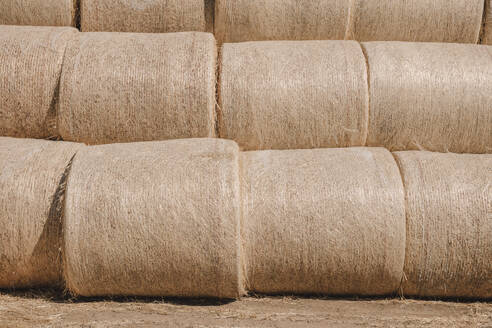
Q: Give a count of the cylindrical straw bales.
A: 13